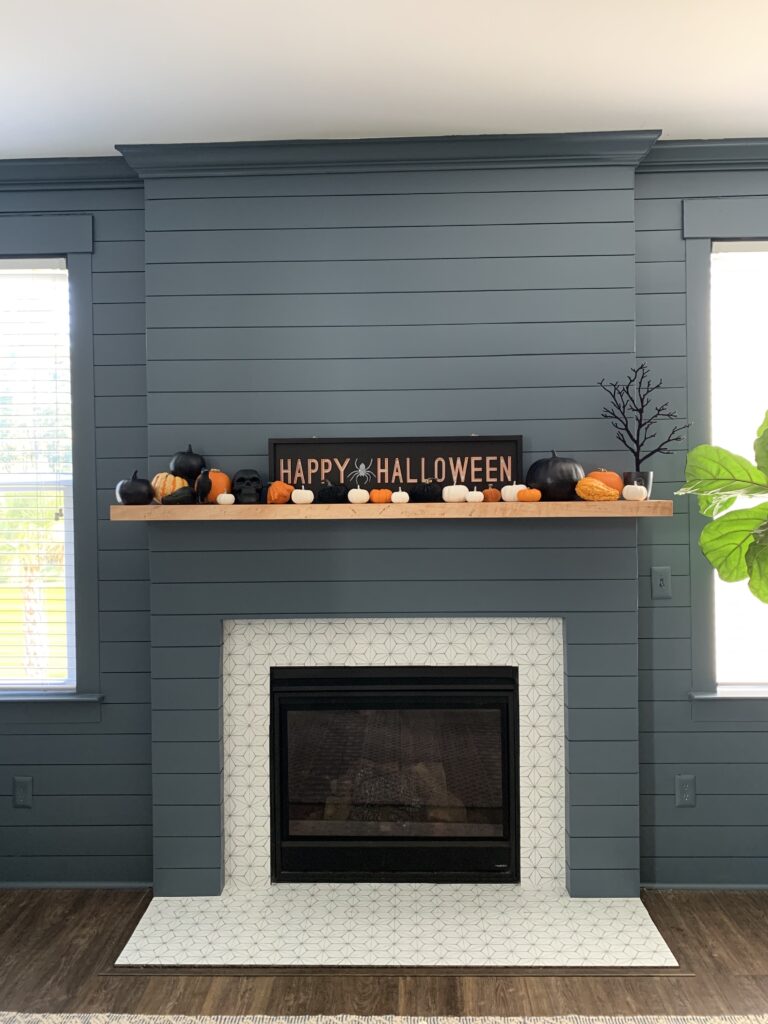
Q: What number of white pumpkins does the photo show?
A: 8